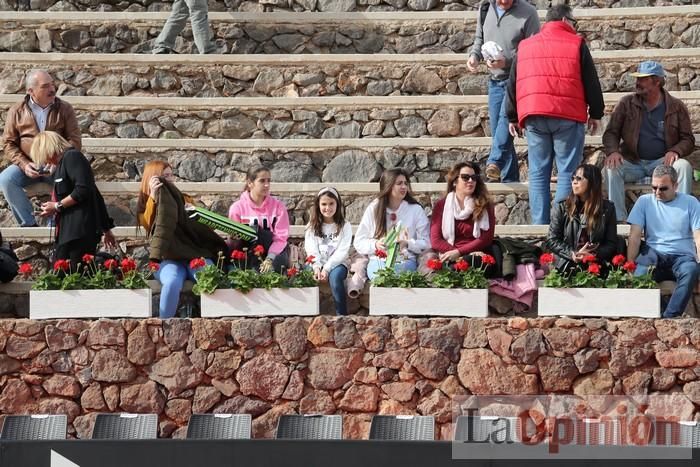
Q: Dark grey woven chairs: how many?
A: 8